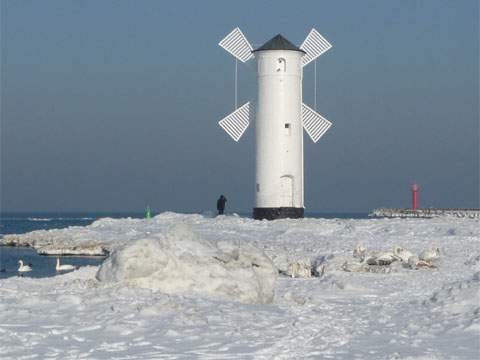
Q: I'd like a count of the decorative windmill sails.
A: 4